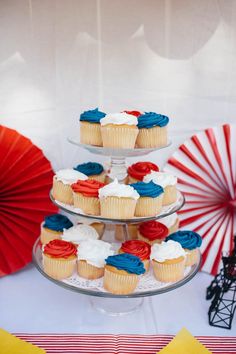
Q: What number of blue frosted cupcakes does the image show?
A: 7